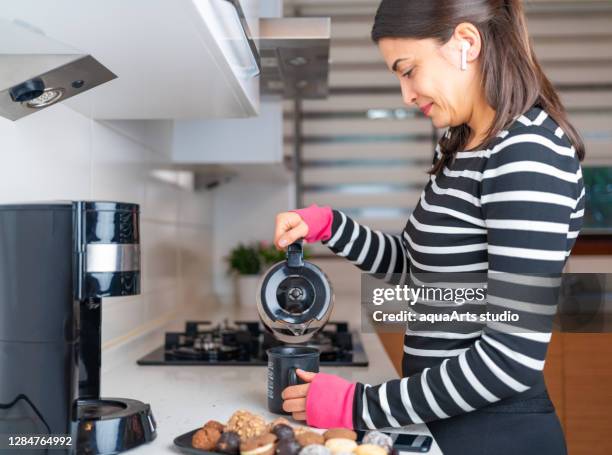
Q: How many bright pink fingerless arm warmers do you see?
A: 2